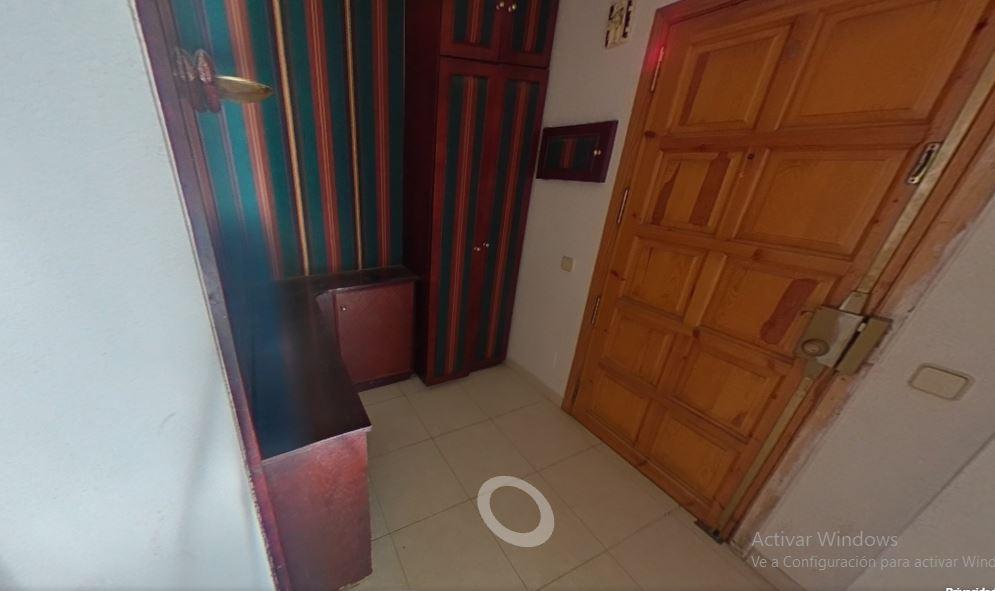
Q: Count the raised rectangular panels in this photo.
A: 10